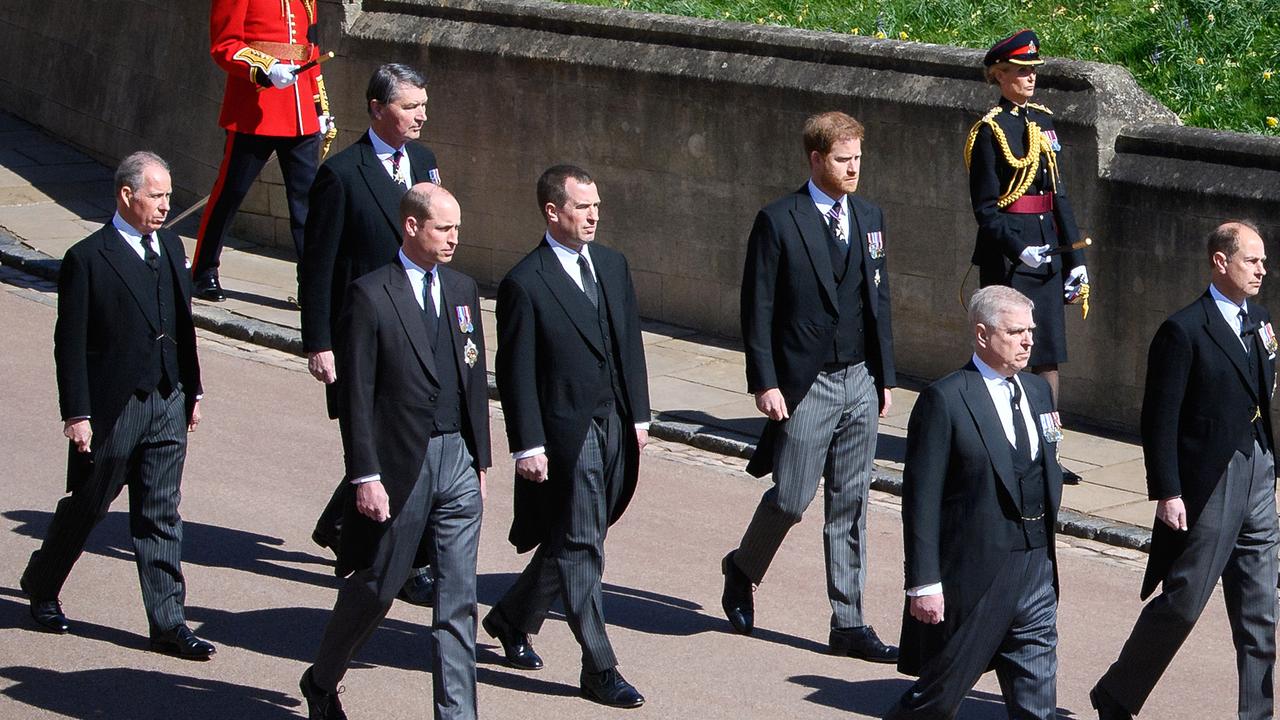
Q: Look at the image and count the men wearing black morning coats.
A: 7